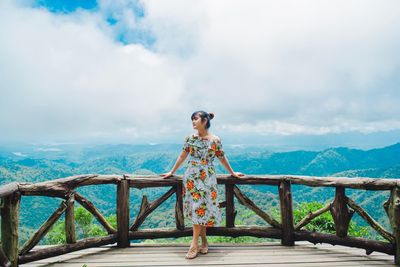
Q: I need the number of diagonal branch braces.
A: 6